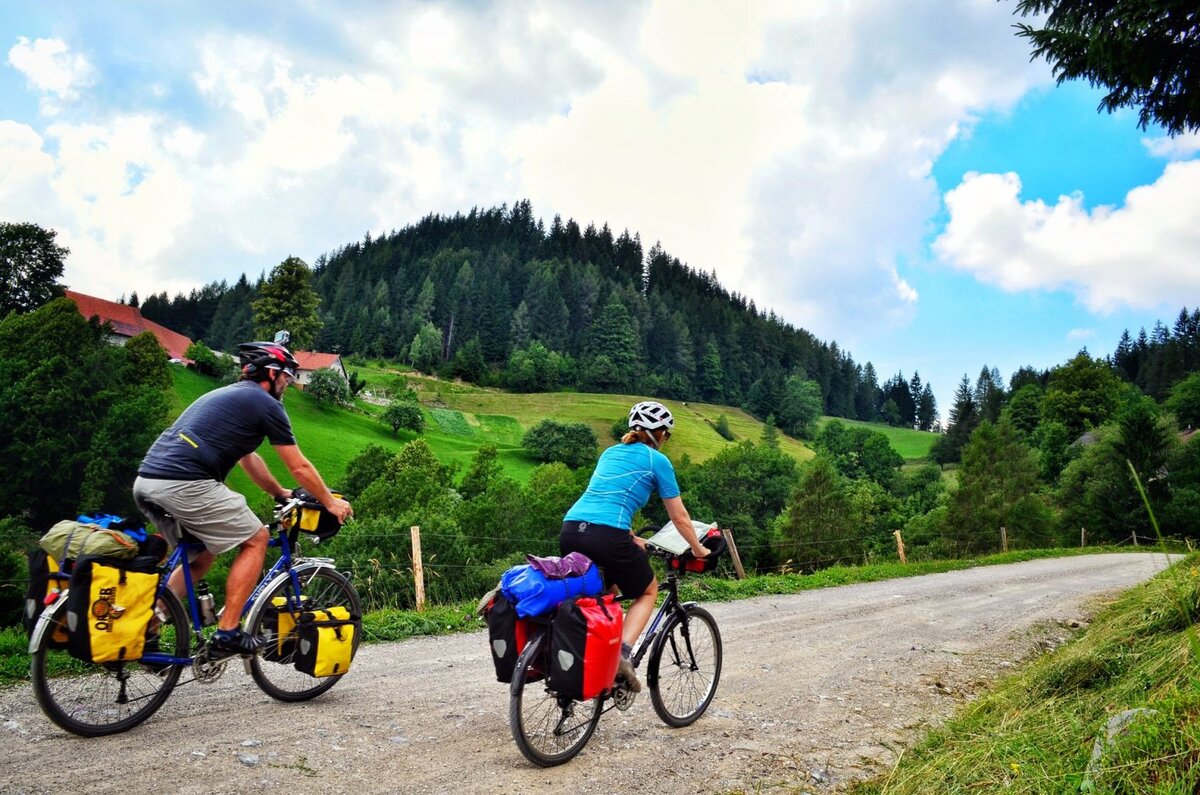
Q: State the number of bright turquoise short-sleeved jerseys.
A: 1